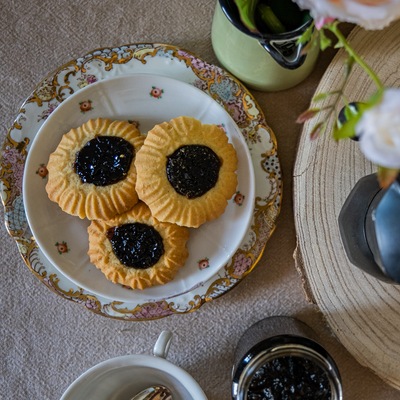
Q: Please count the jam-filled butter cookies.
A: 3